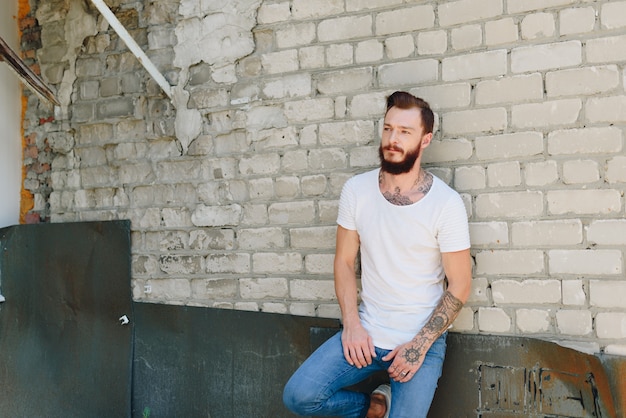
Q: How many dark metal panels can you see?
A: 3